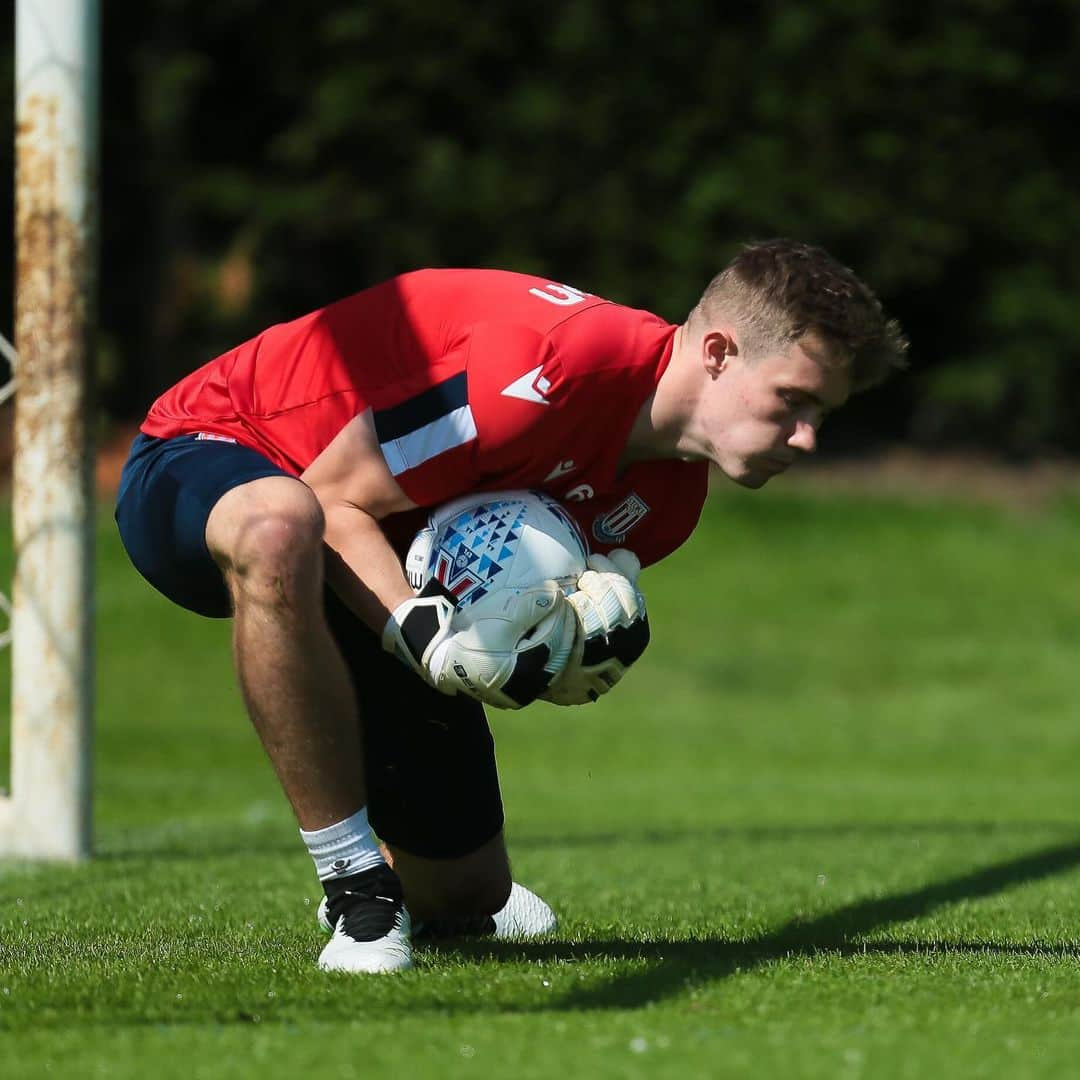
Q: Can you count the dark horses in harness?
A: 0